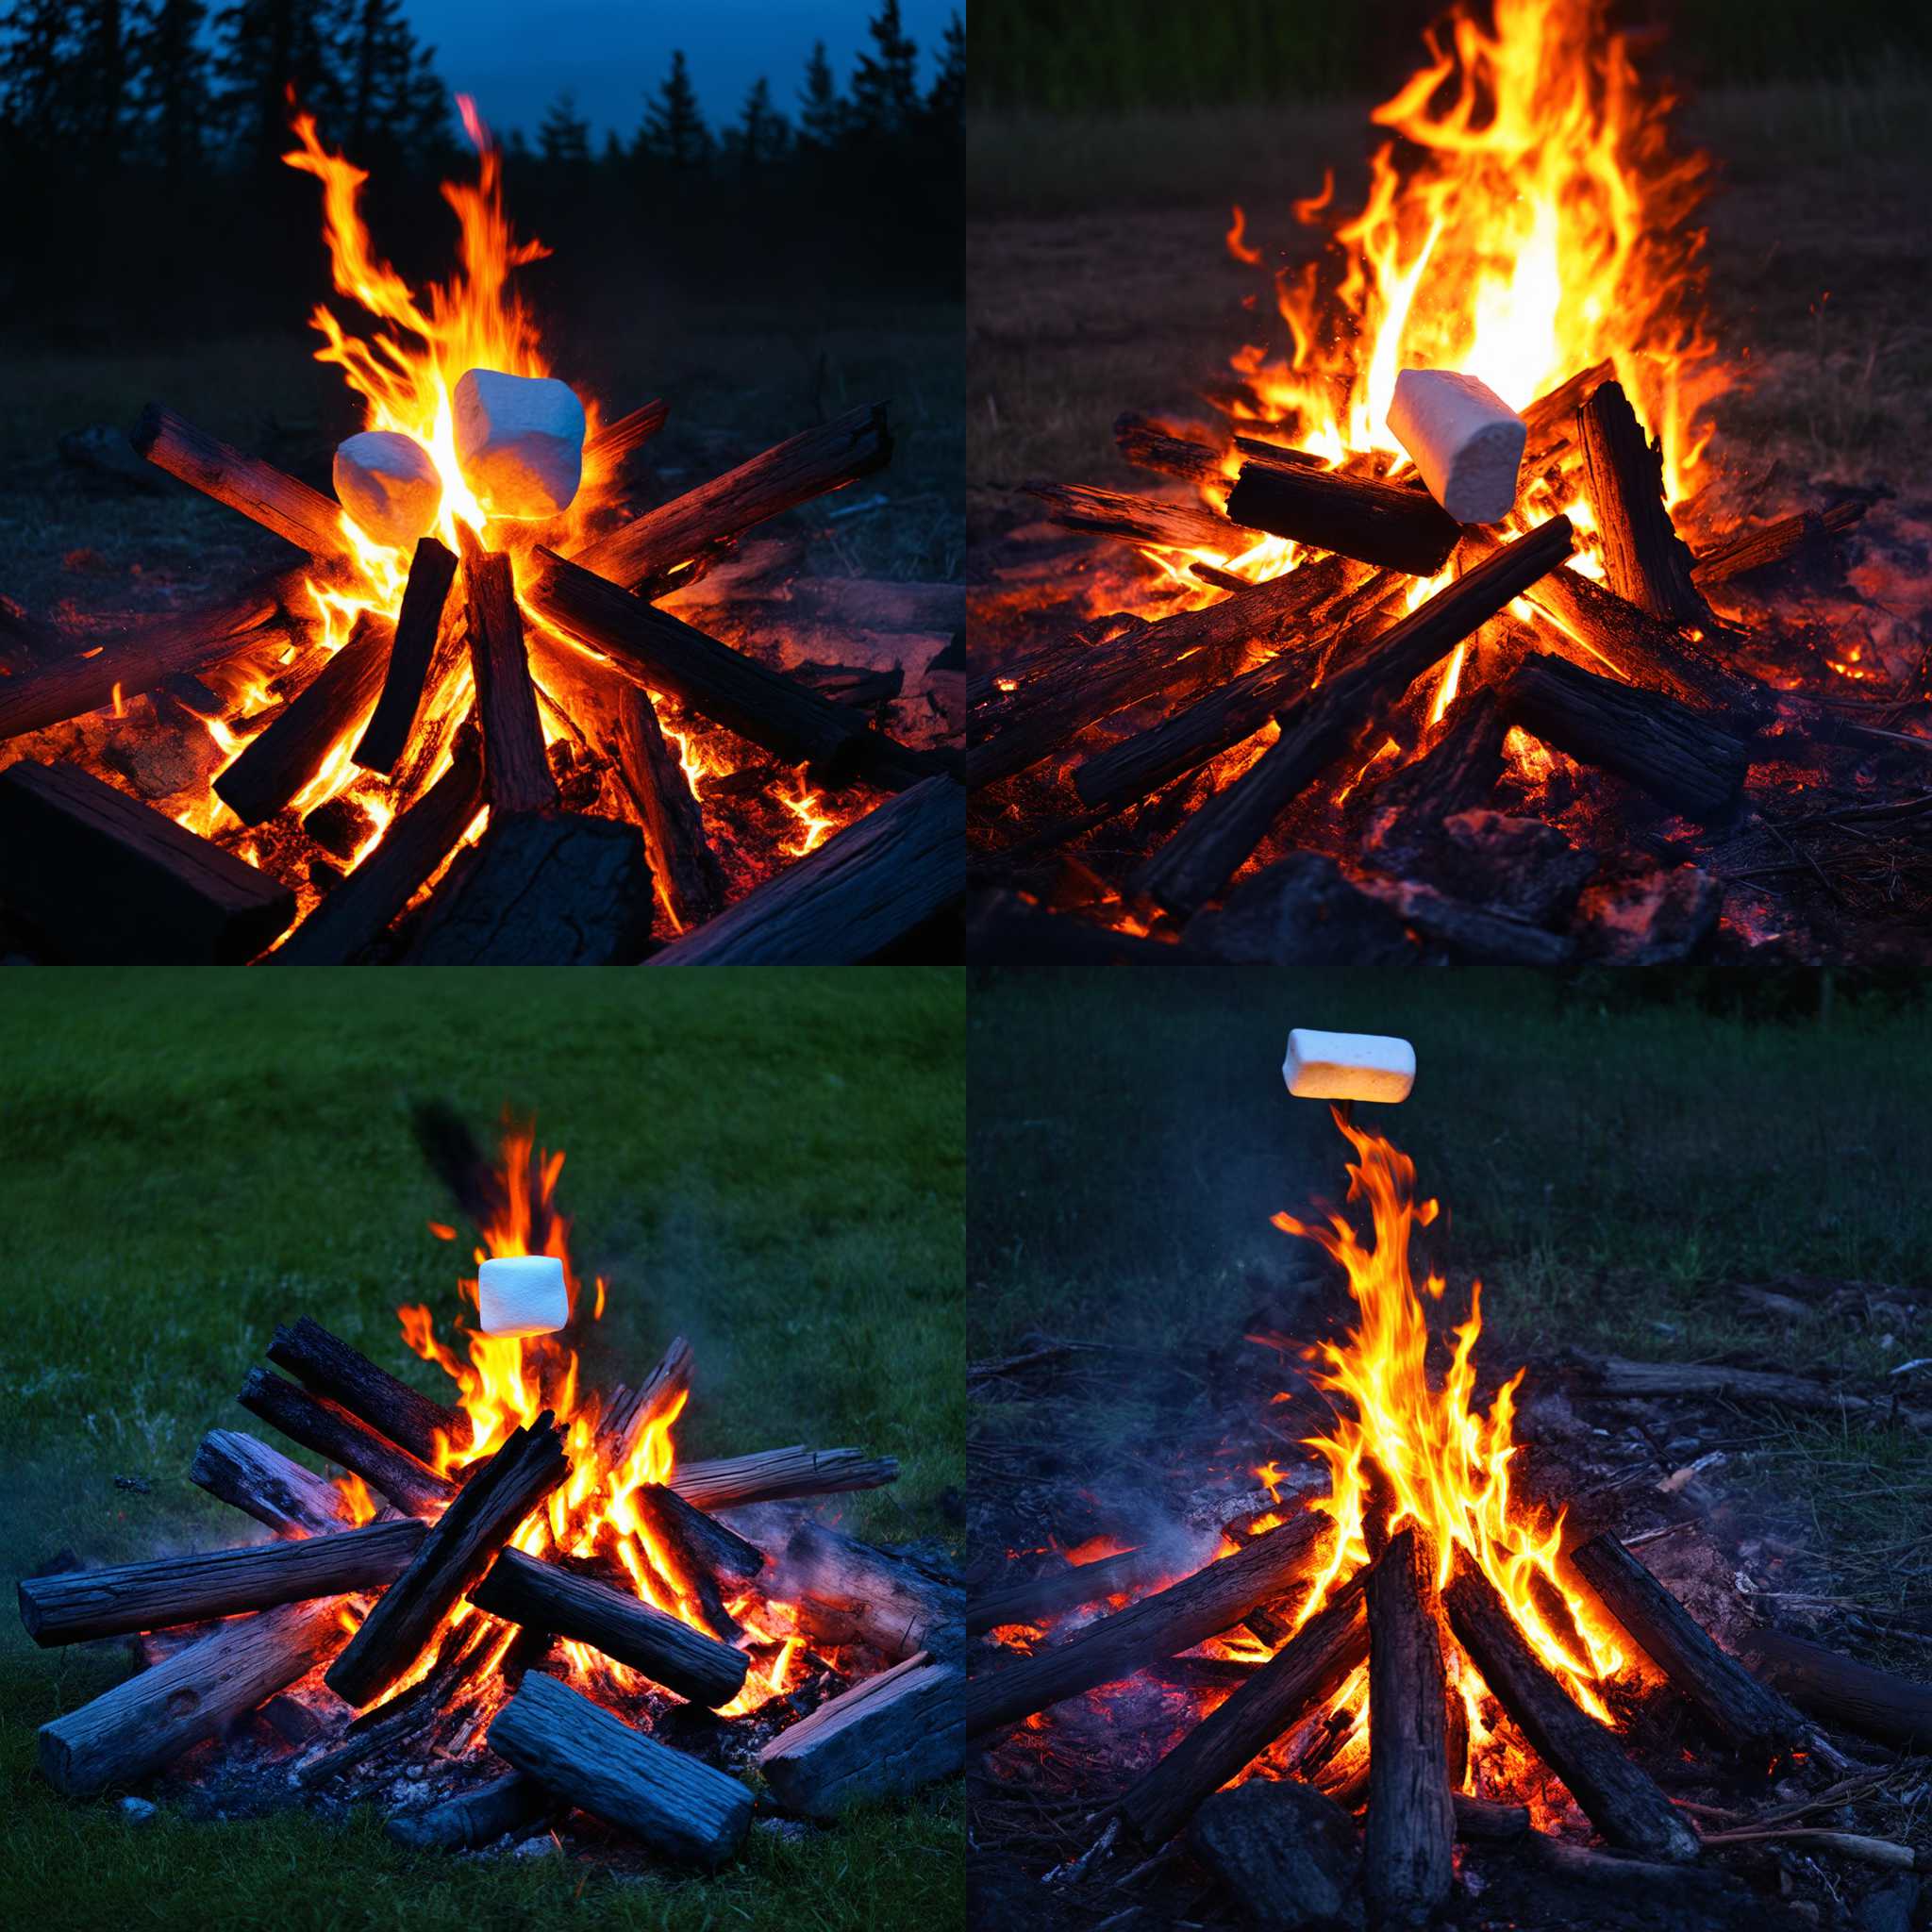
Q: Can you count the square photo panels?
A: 4